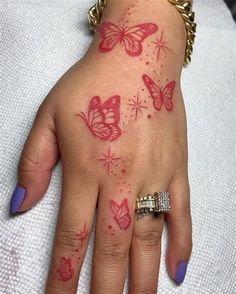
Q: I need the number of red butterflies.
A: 5